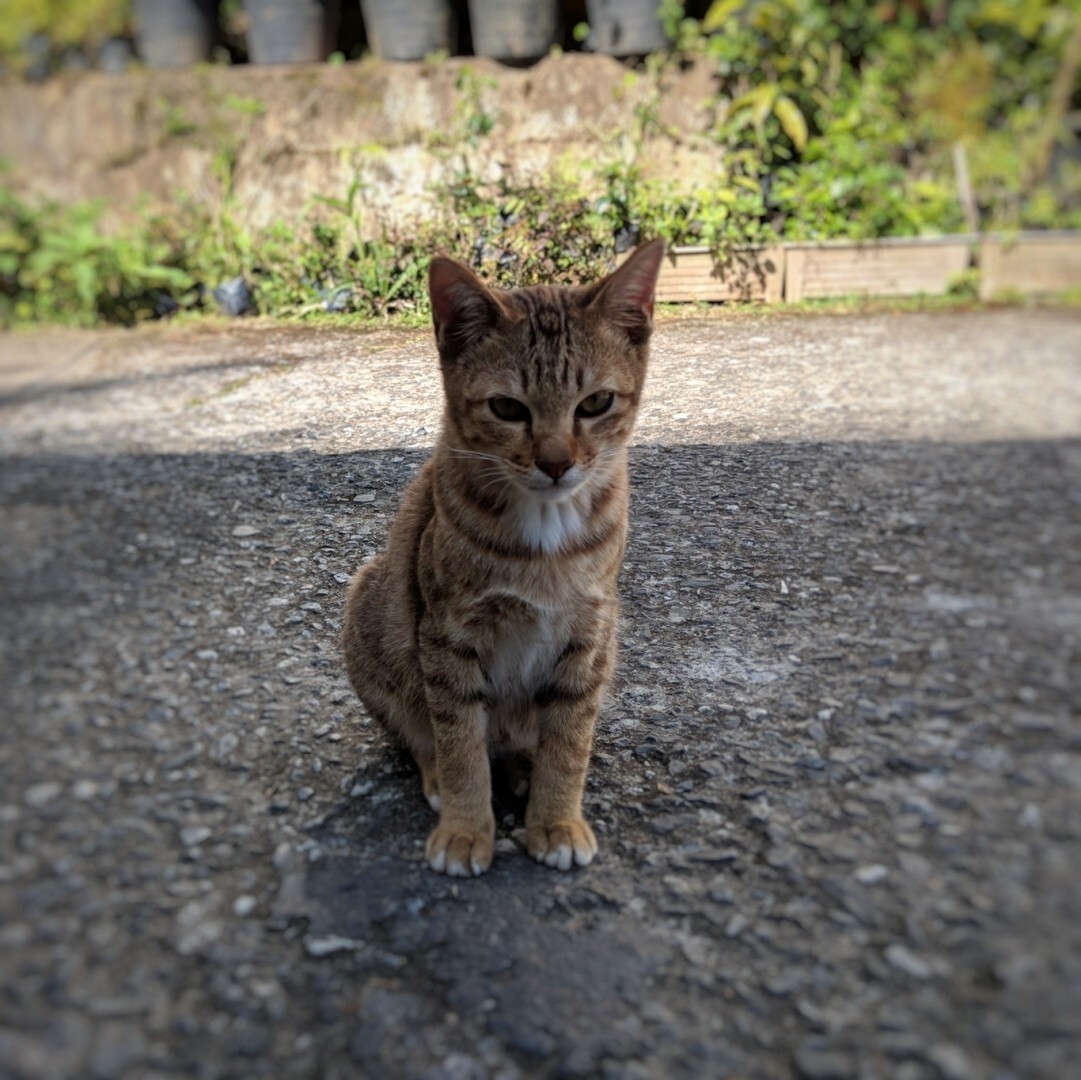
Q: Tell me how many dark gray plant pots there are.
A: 5